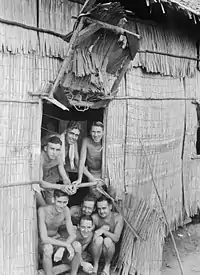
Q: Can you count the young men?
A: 7